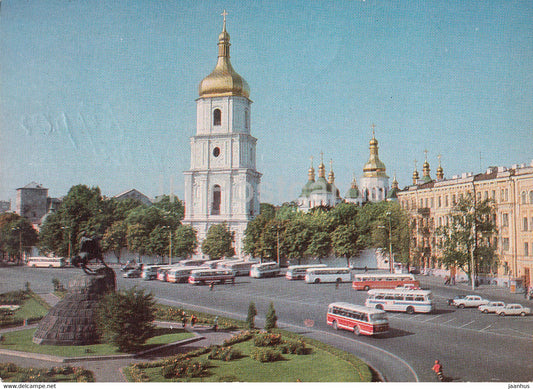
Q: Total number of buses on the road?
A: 15